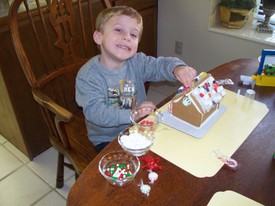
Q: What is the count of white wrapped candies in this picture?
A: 2